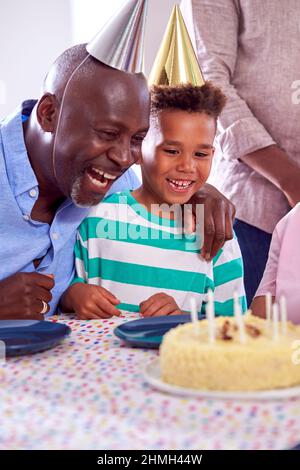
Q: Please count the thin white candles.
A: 6